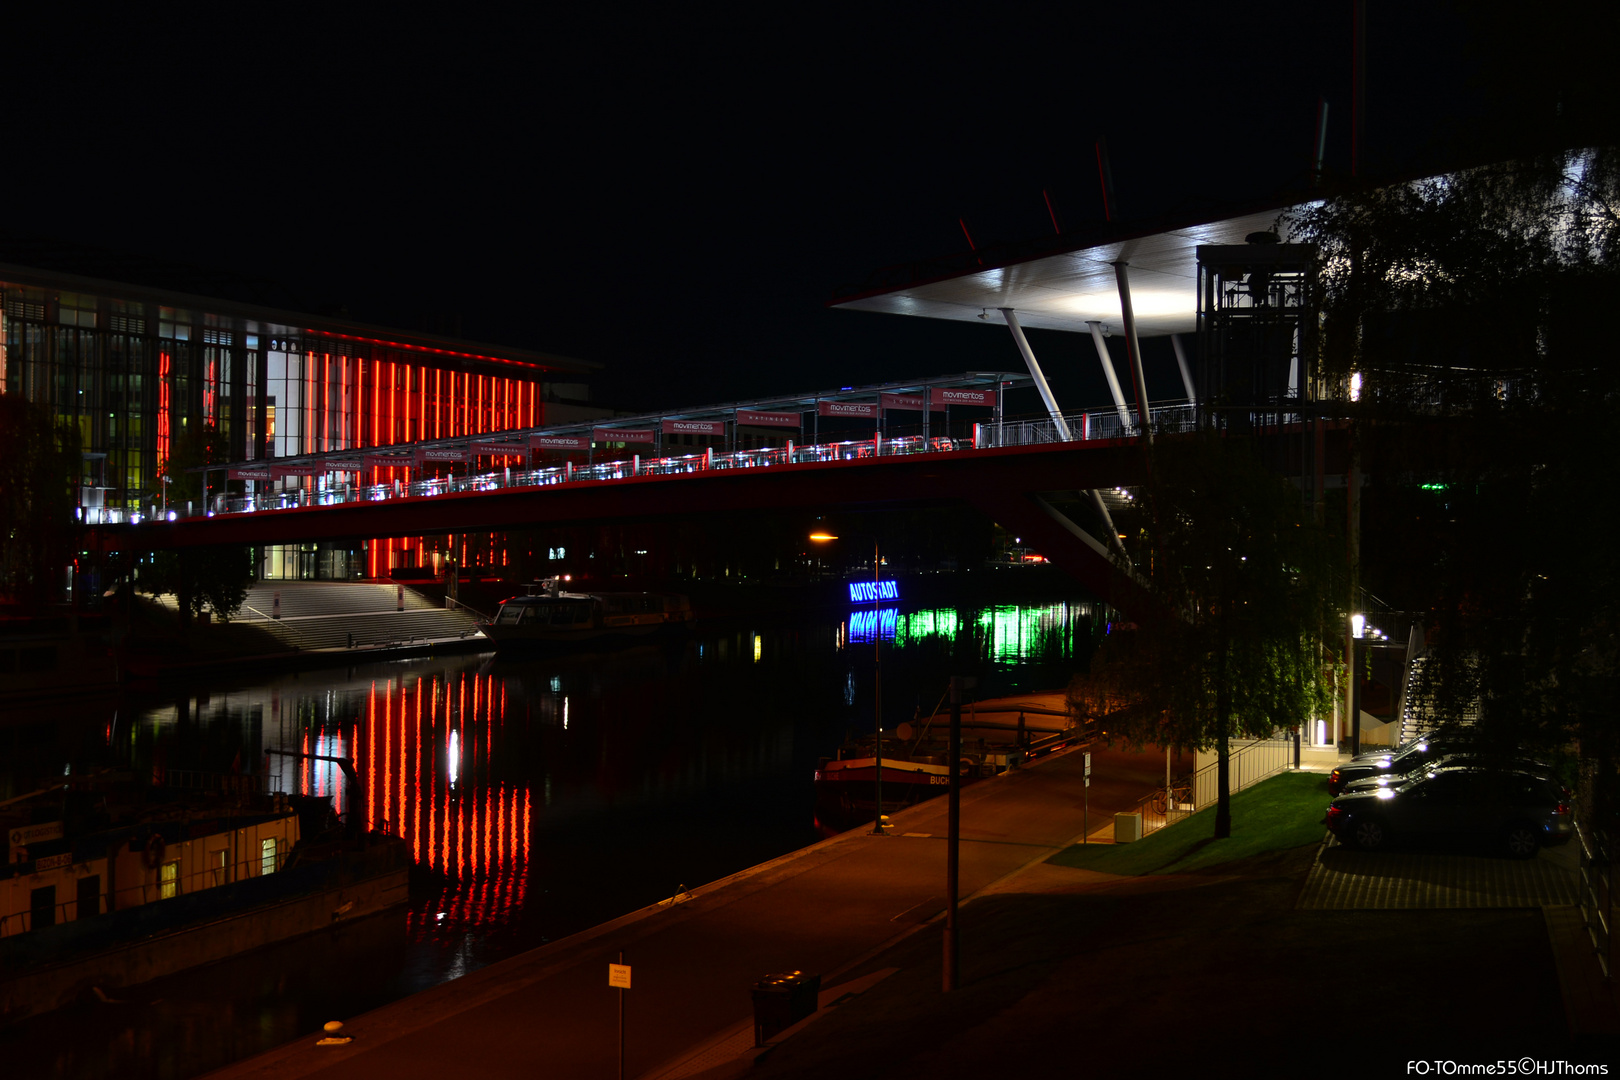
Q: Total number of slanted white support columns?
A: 4